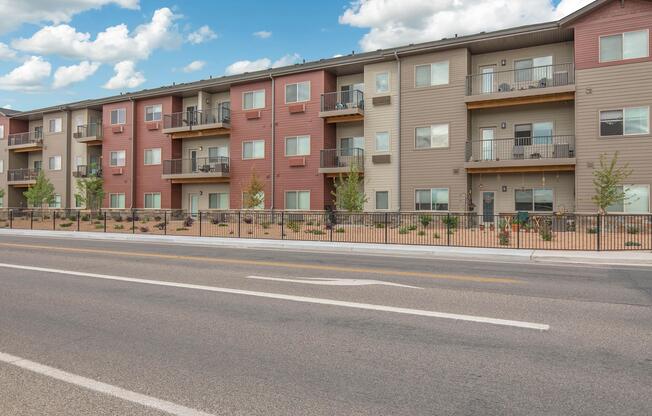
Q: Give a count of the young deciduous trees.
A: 5